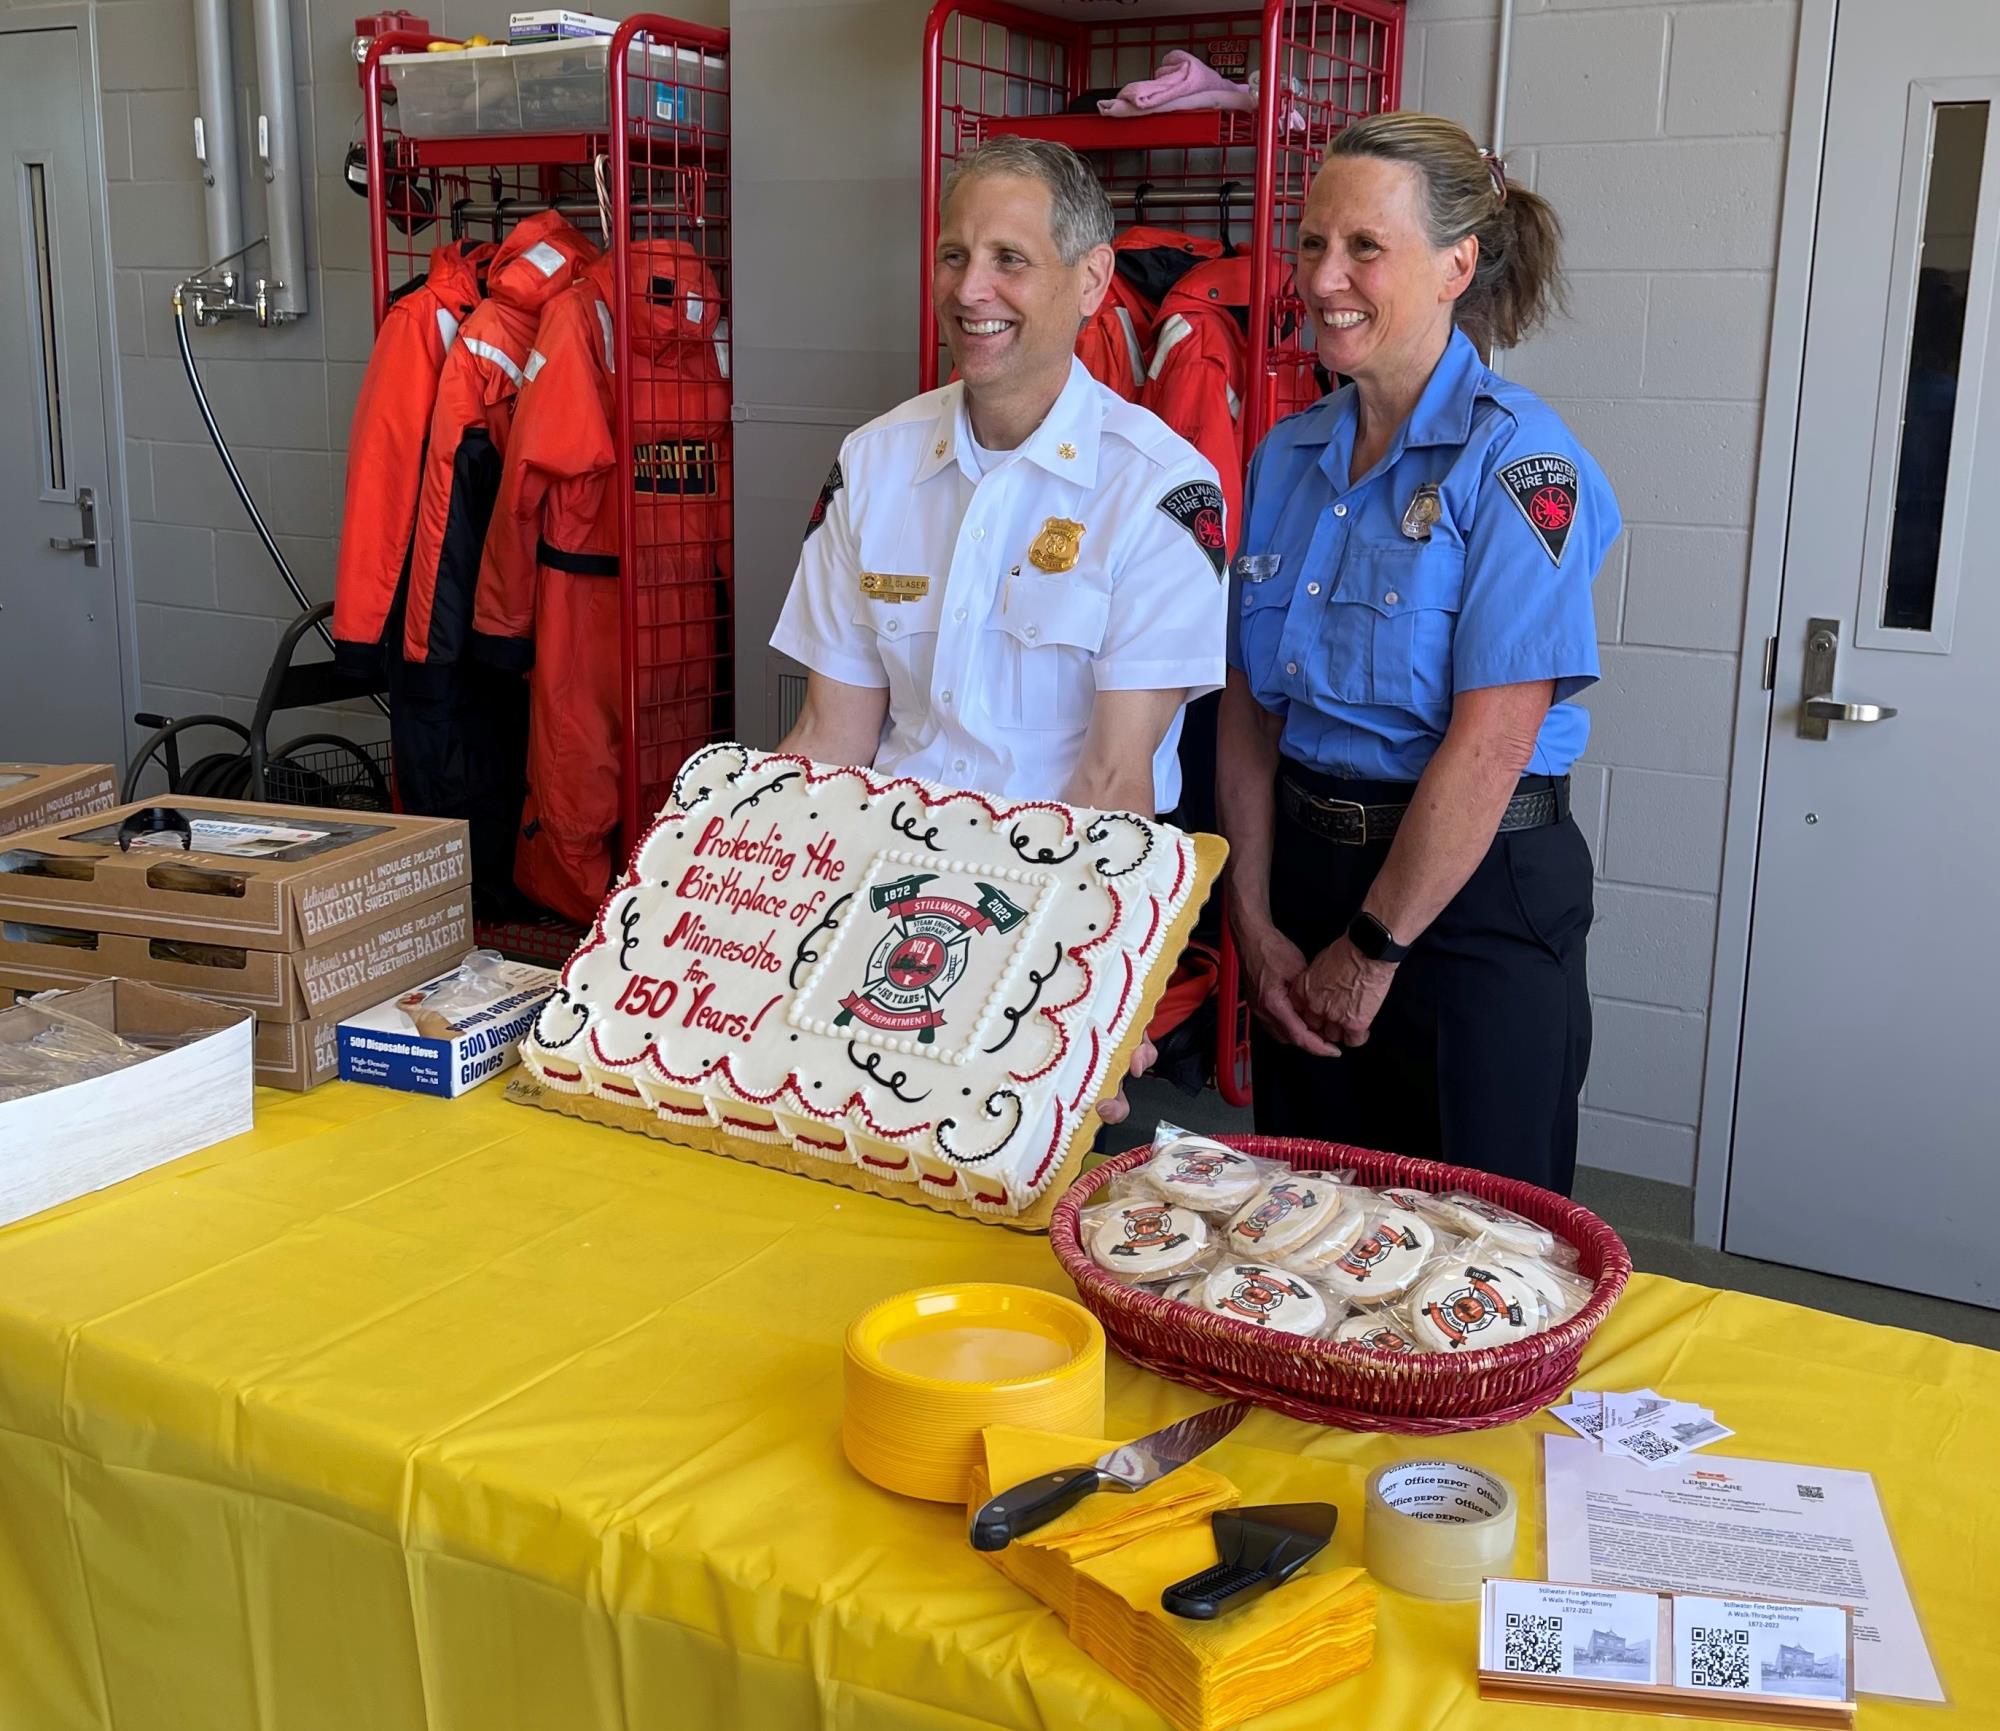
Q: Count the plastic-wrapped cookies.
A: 13